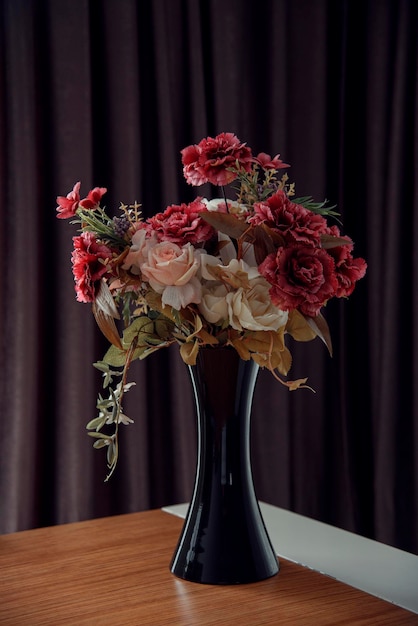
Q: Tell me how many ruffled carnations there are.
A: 6